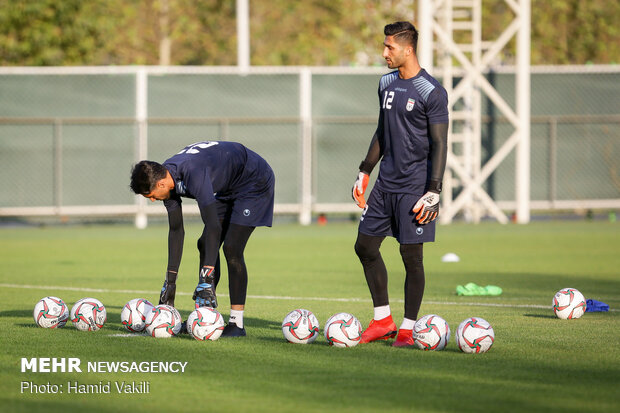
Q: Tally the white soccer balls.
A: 10